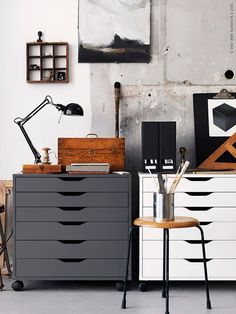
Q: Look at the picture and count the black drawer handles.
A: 12